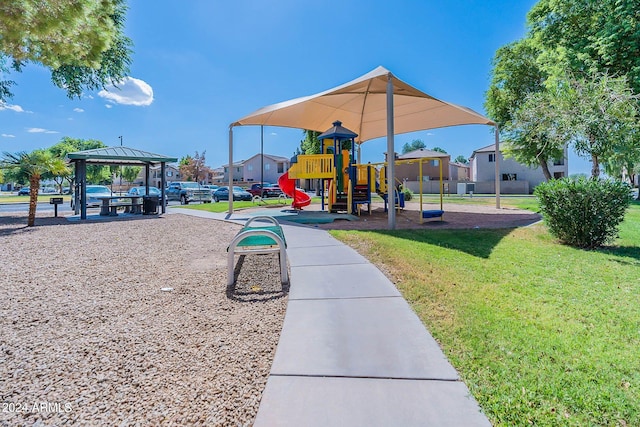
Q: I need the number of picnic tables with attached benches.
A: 1